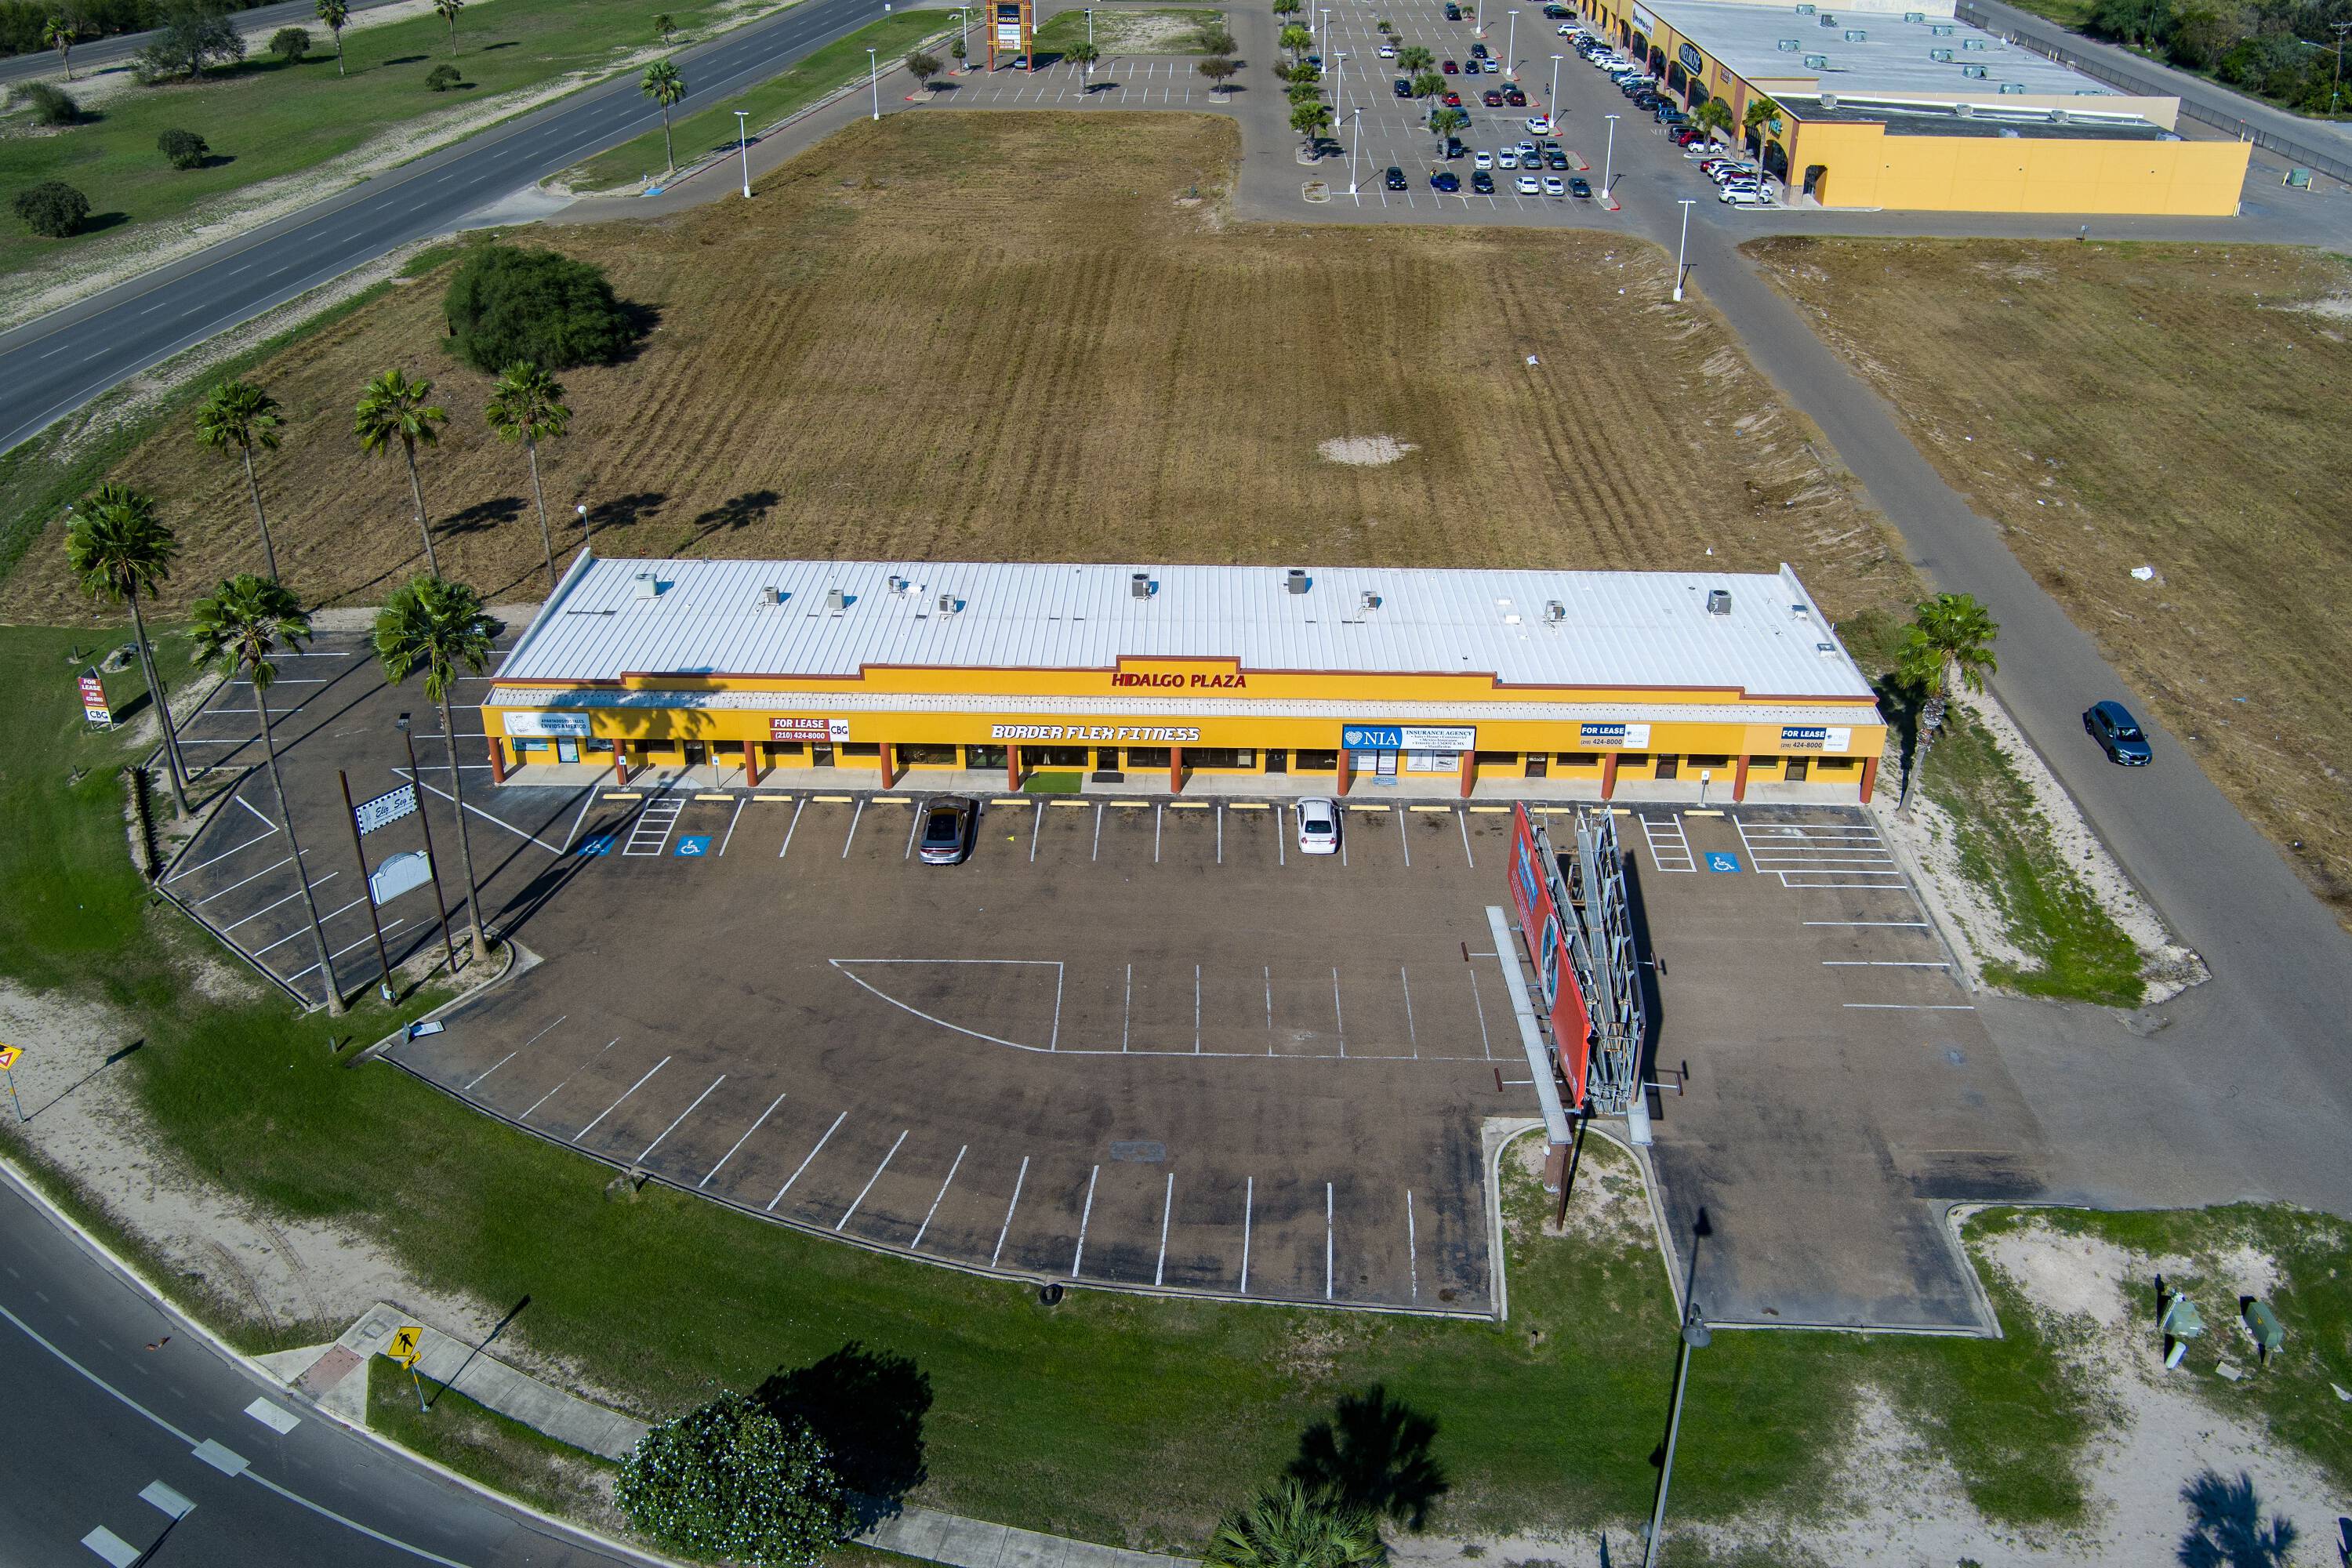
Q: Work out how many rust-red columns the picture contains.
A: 11